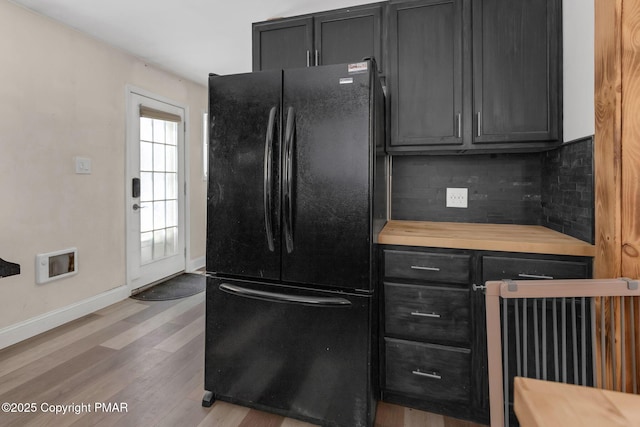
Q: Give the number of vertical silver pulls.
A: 4